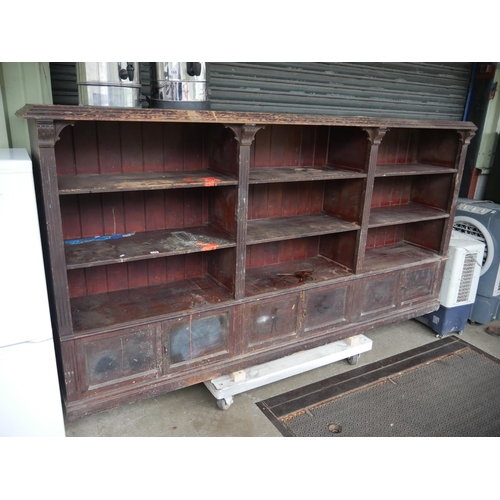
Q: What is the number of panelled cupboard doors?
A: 6